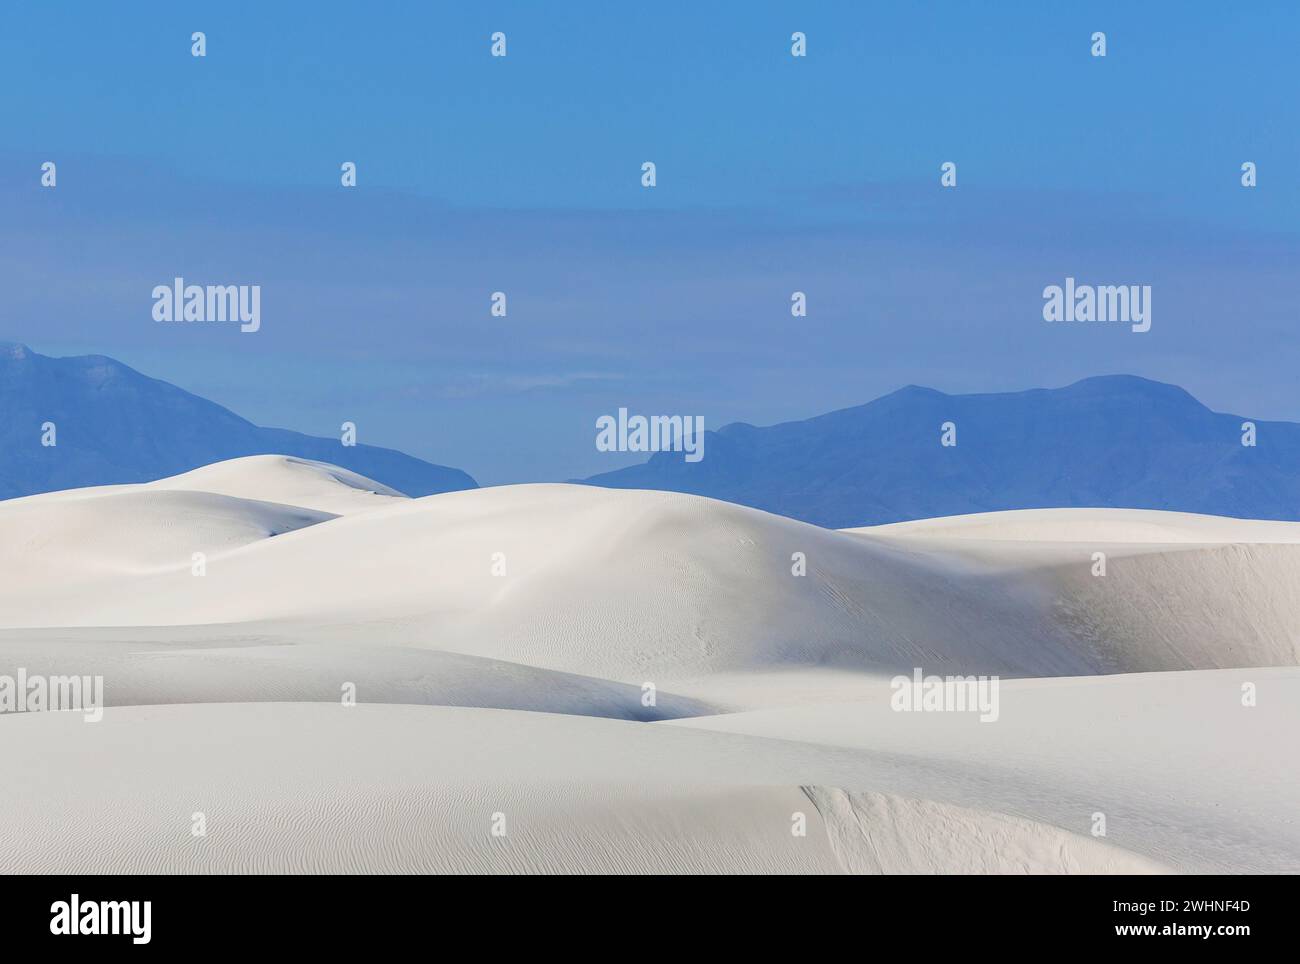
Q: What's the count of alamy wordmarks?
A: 6